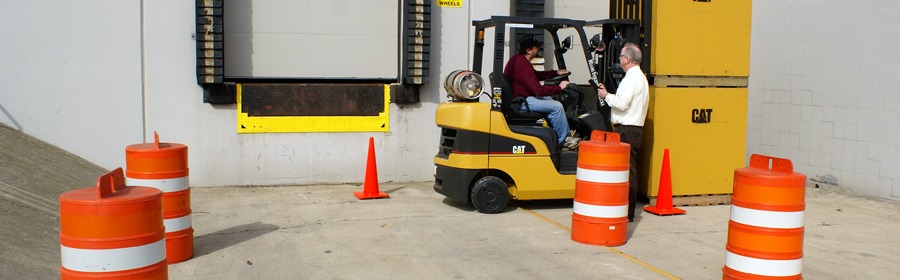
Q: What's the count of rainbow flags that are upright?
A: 0